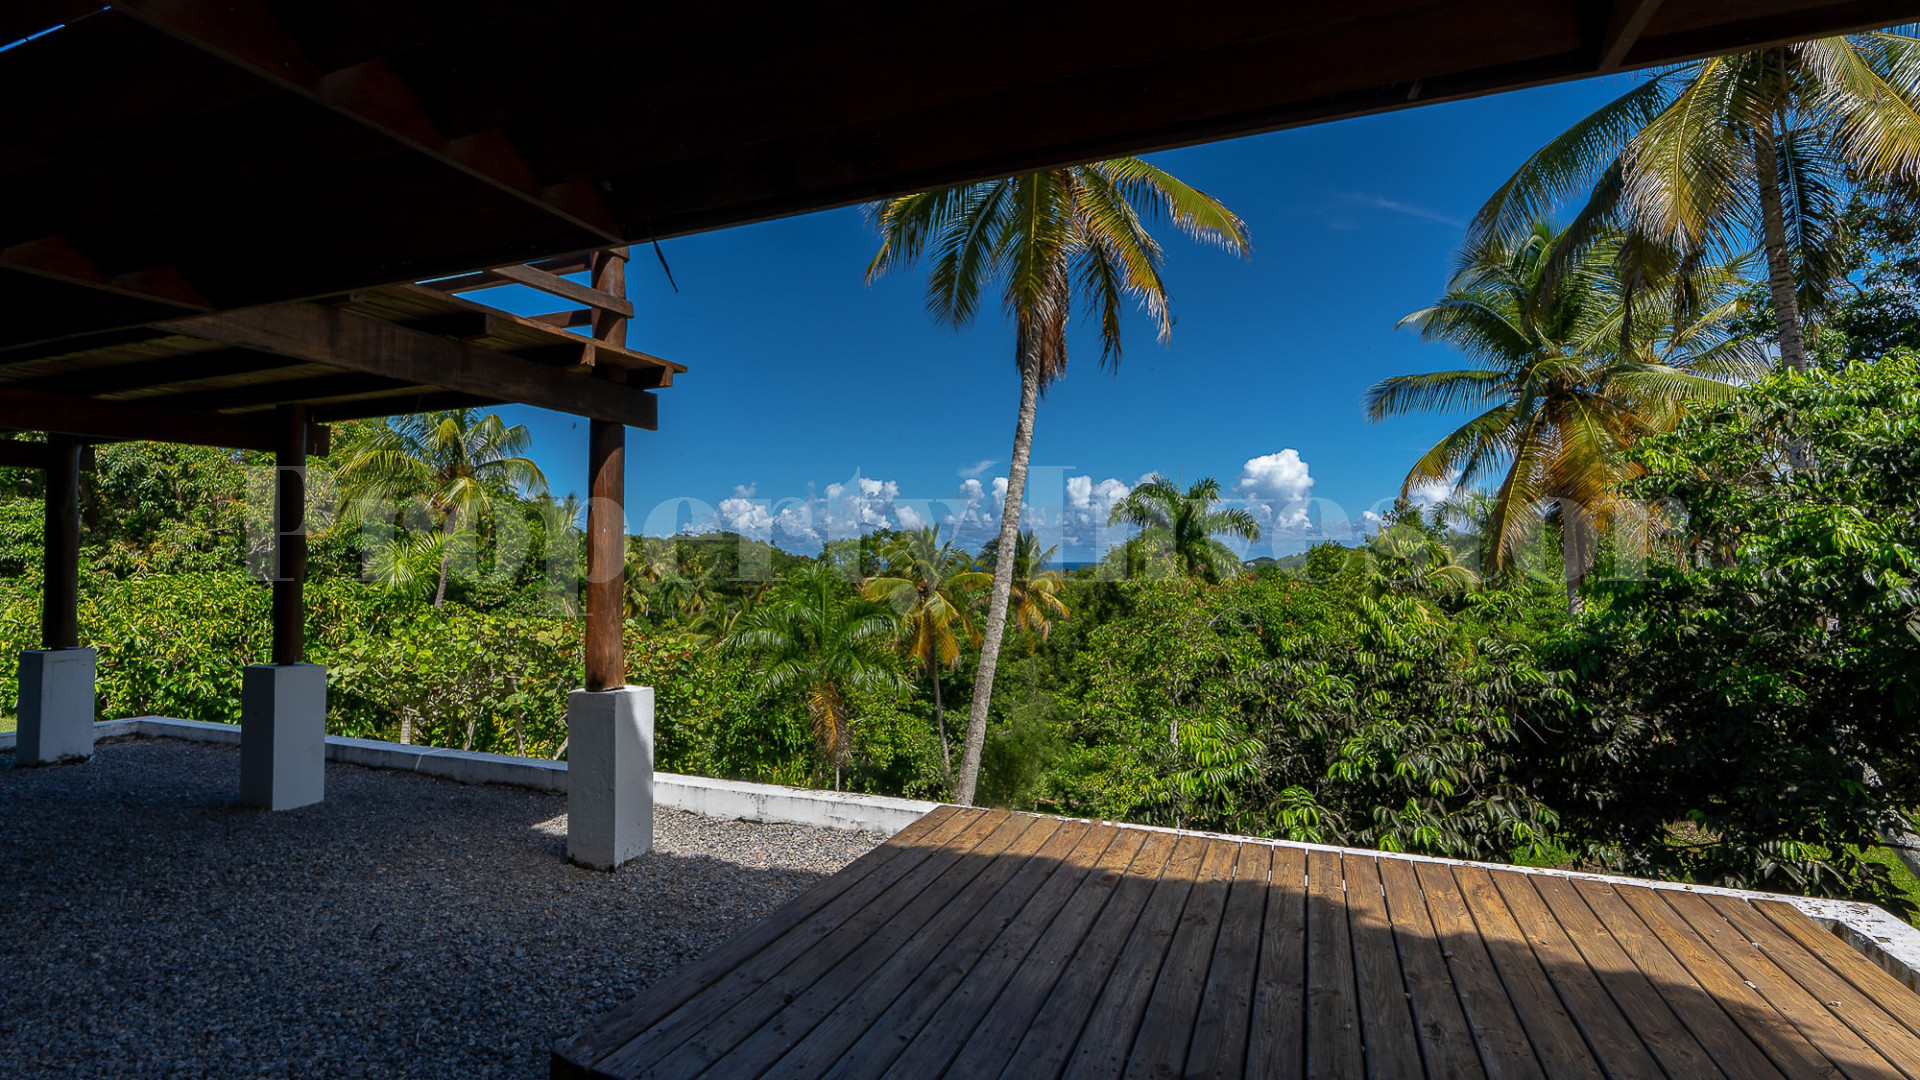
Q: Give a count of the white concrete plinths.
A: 3